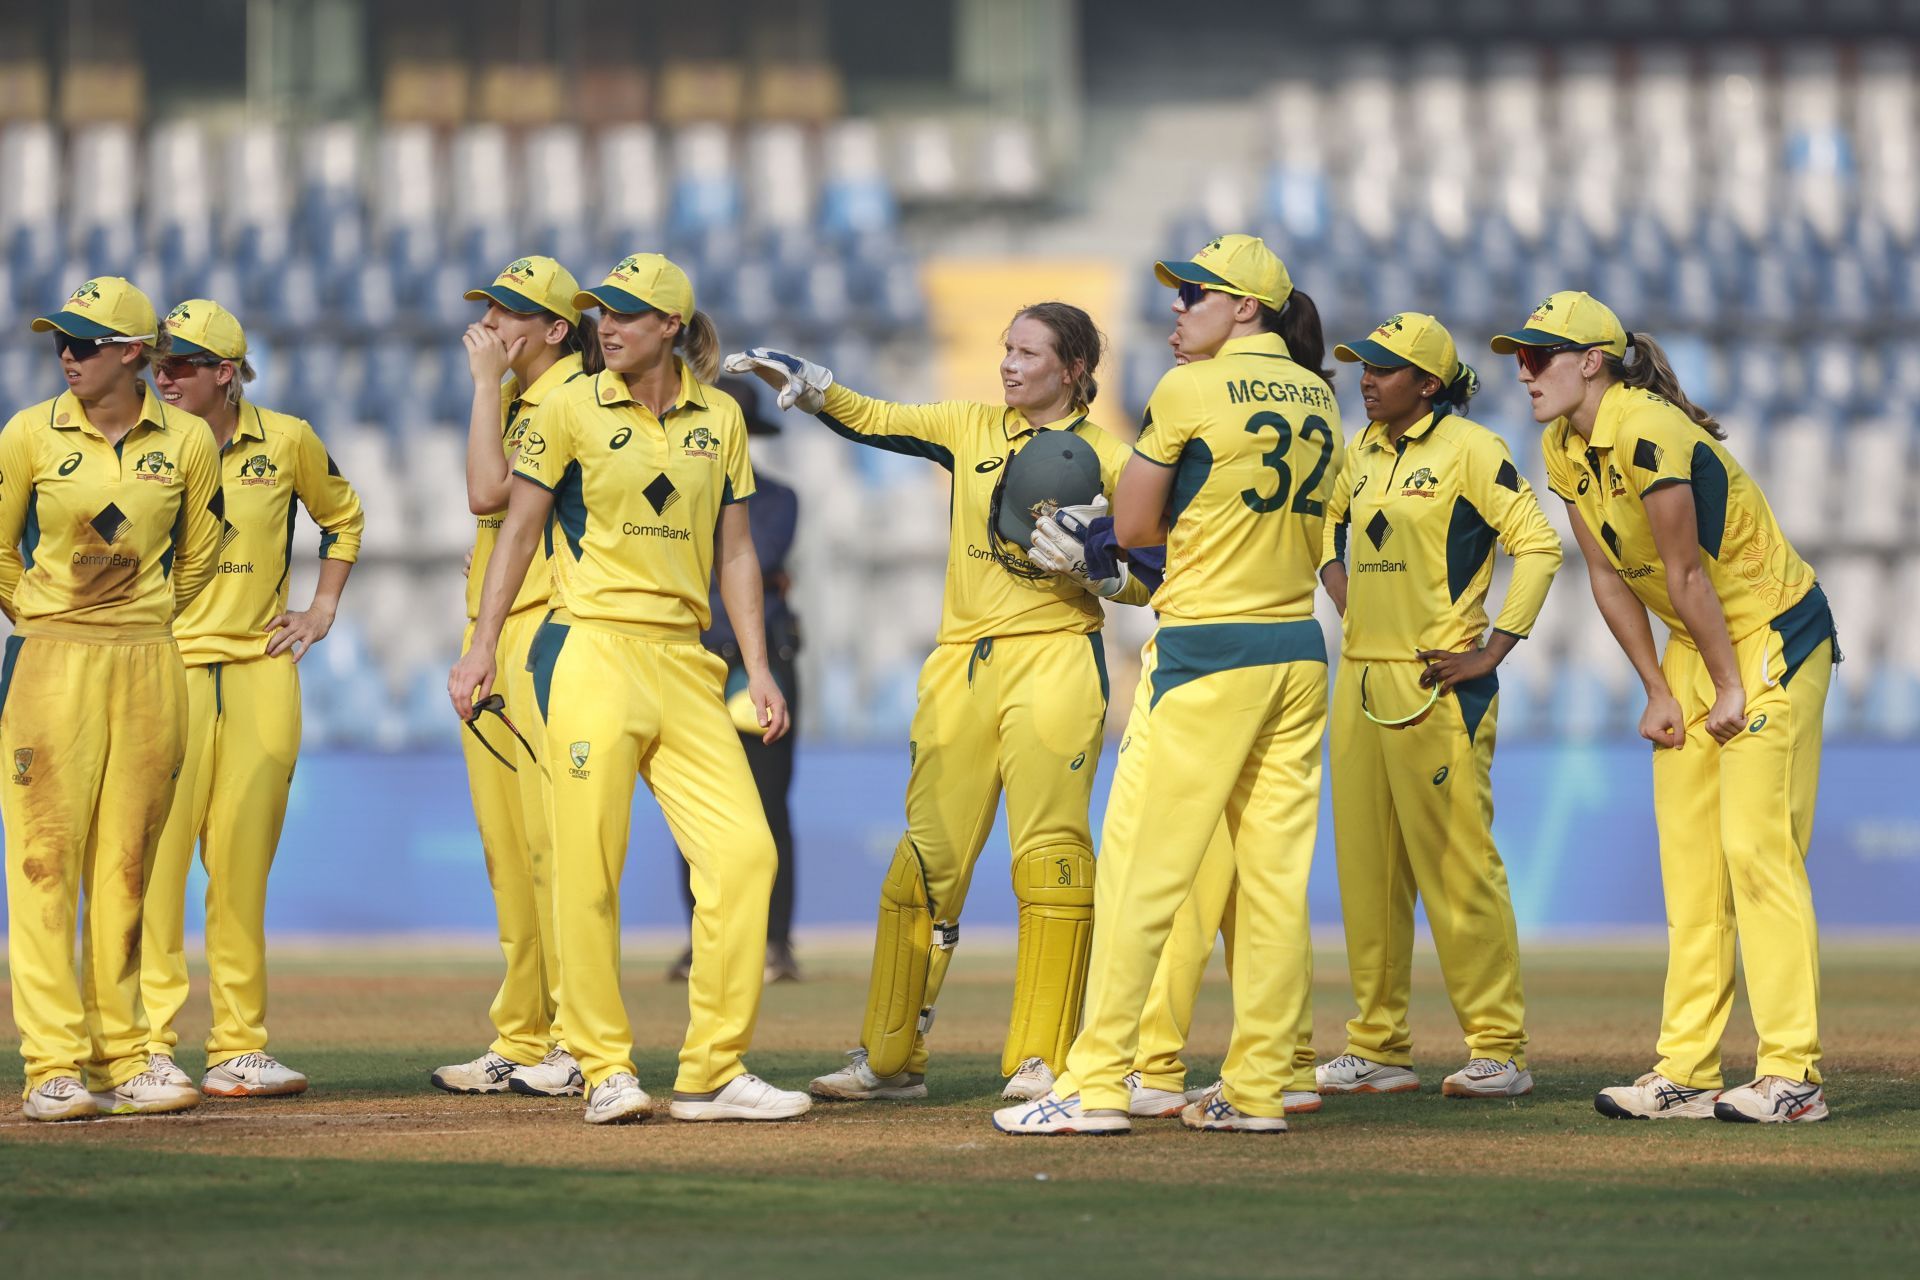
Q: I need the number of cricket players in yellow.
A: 9